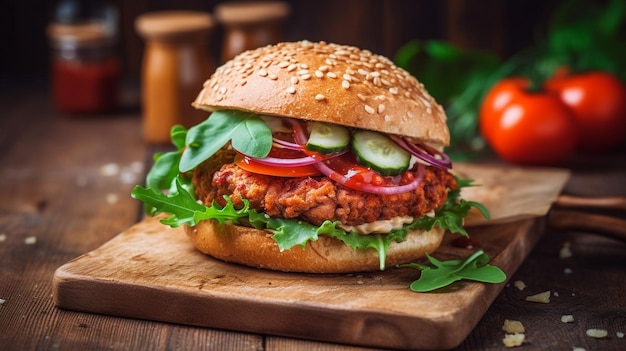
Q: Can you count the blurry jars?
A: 3